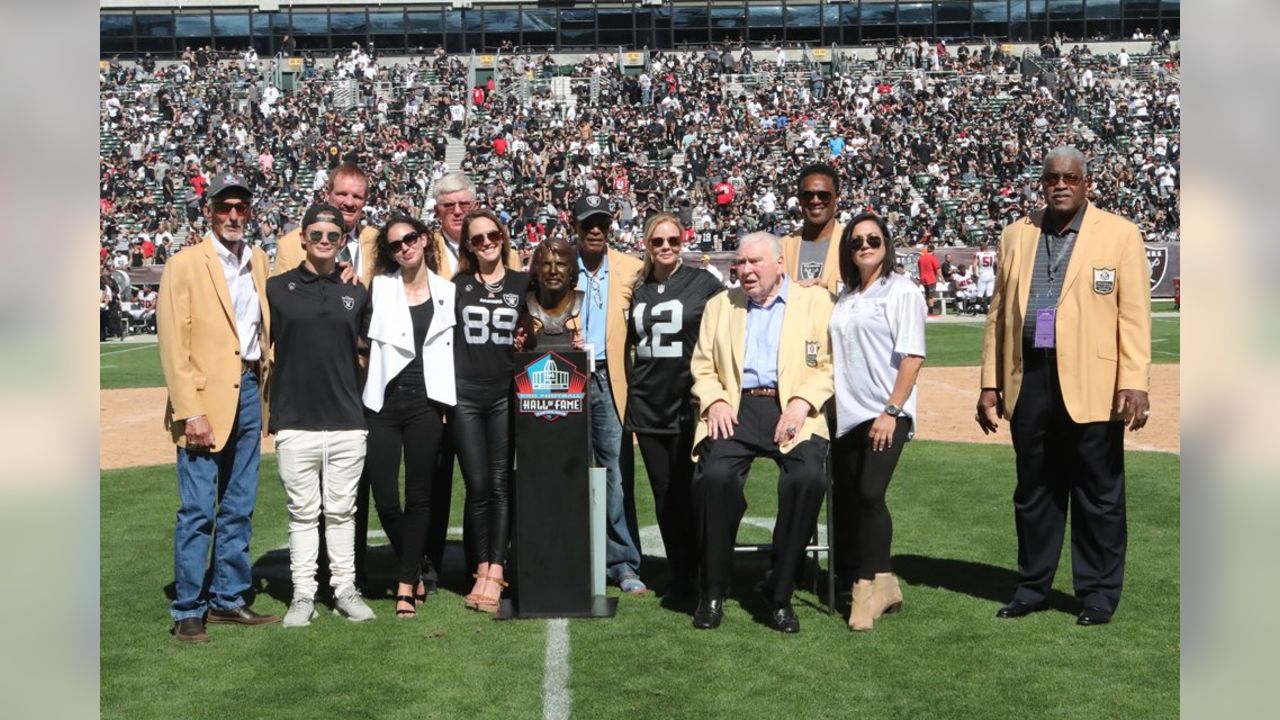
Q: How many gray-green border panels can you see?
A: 2